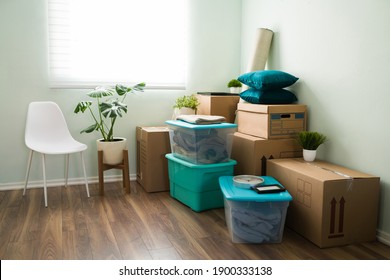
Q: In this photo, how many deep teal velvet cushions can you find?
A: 2